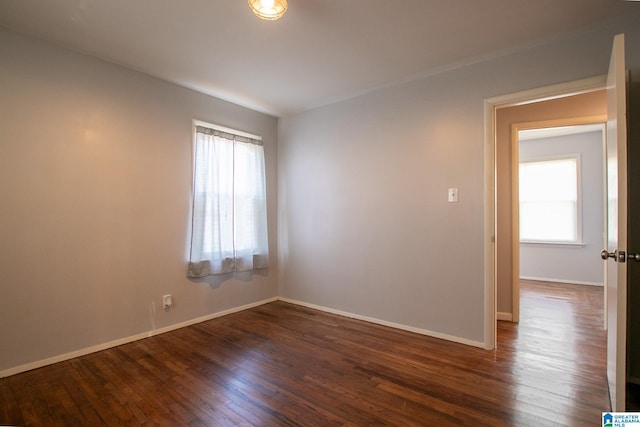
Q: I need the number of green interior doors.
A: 0